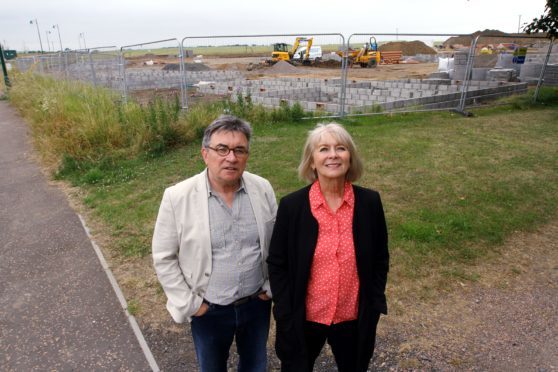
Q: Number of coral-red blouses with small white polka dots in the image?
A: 1